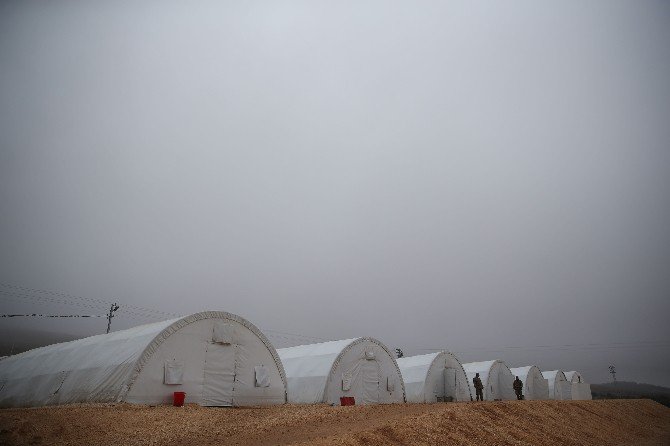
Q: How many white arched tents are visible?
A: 7